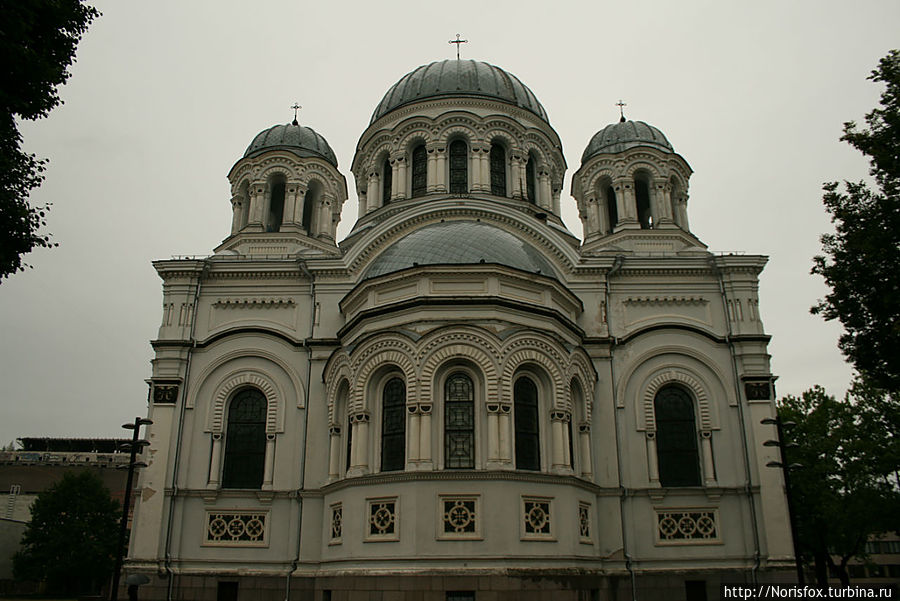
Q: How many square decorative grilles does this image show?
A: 5